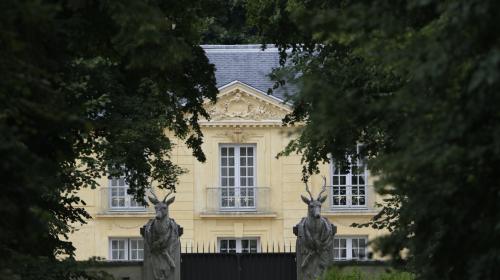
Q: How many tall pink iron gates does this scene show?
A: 0